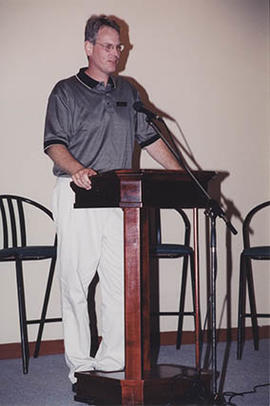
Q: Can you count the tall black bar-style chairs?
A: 3